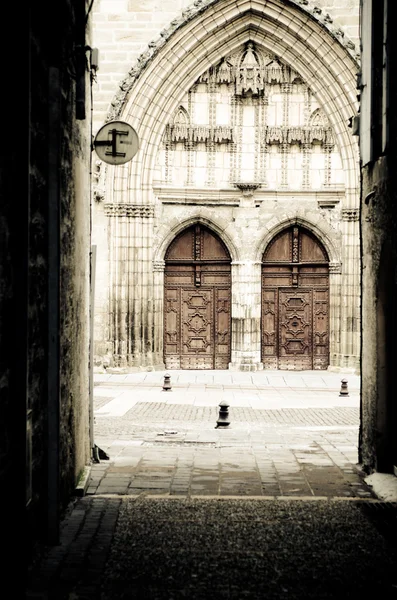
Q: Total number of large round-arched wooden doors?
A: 2